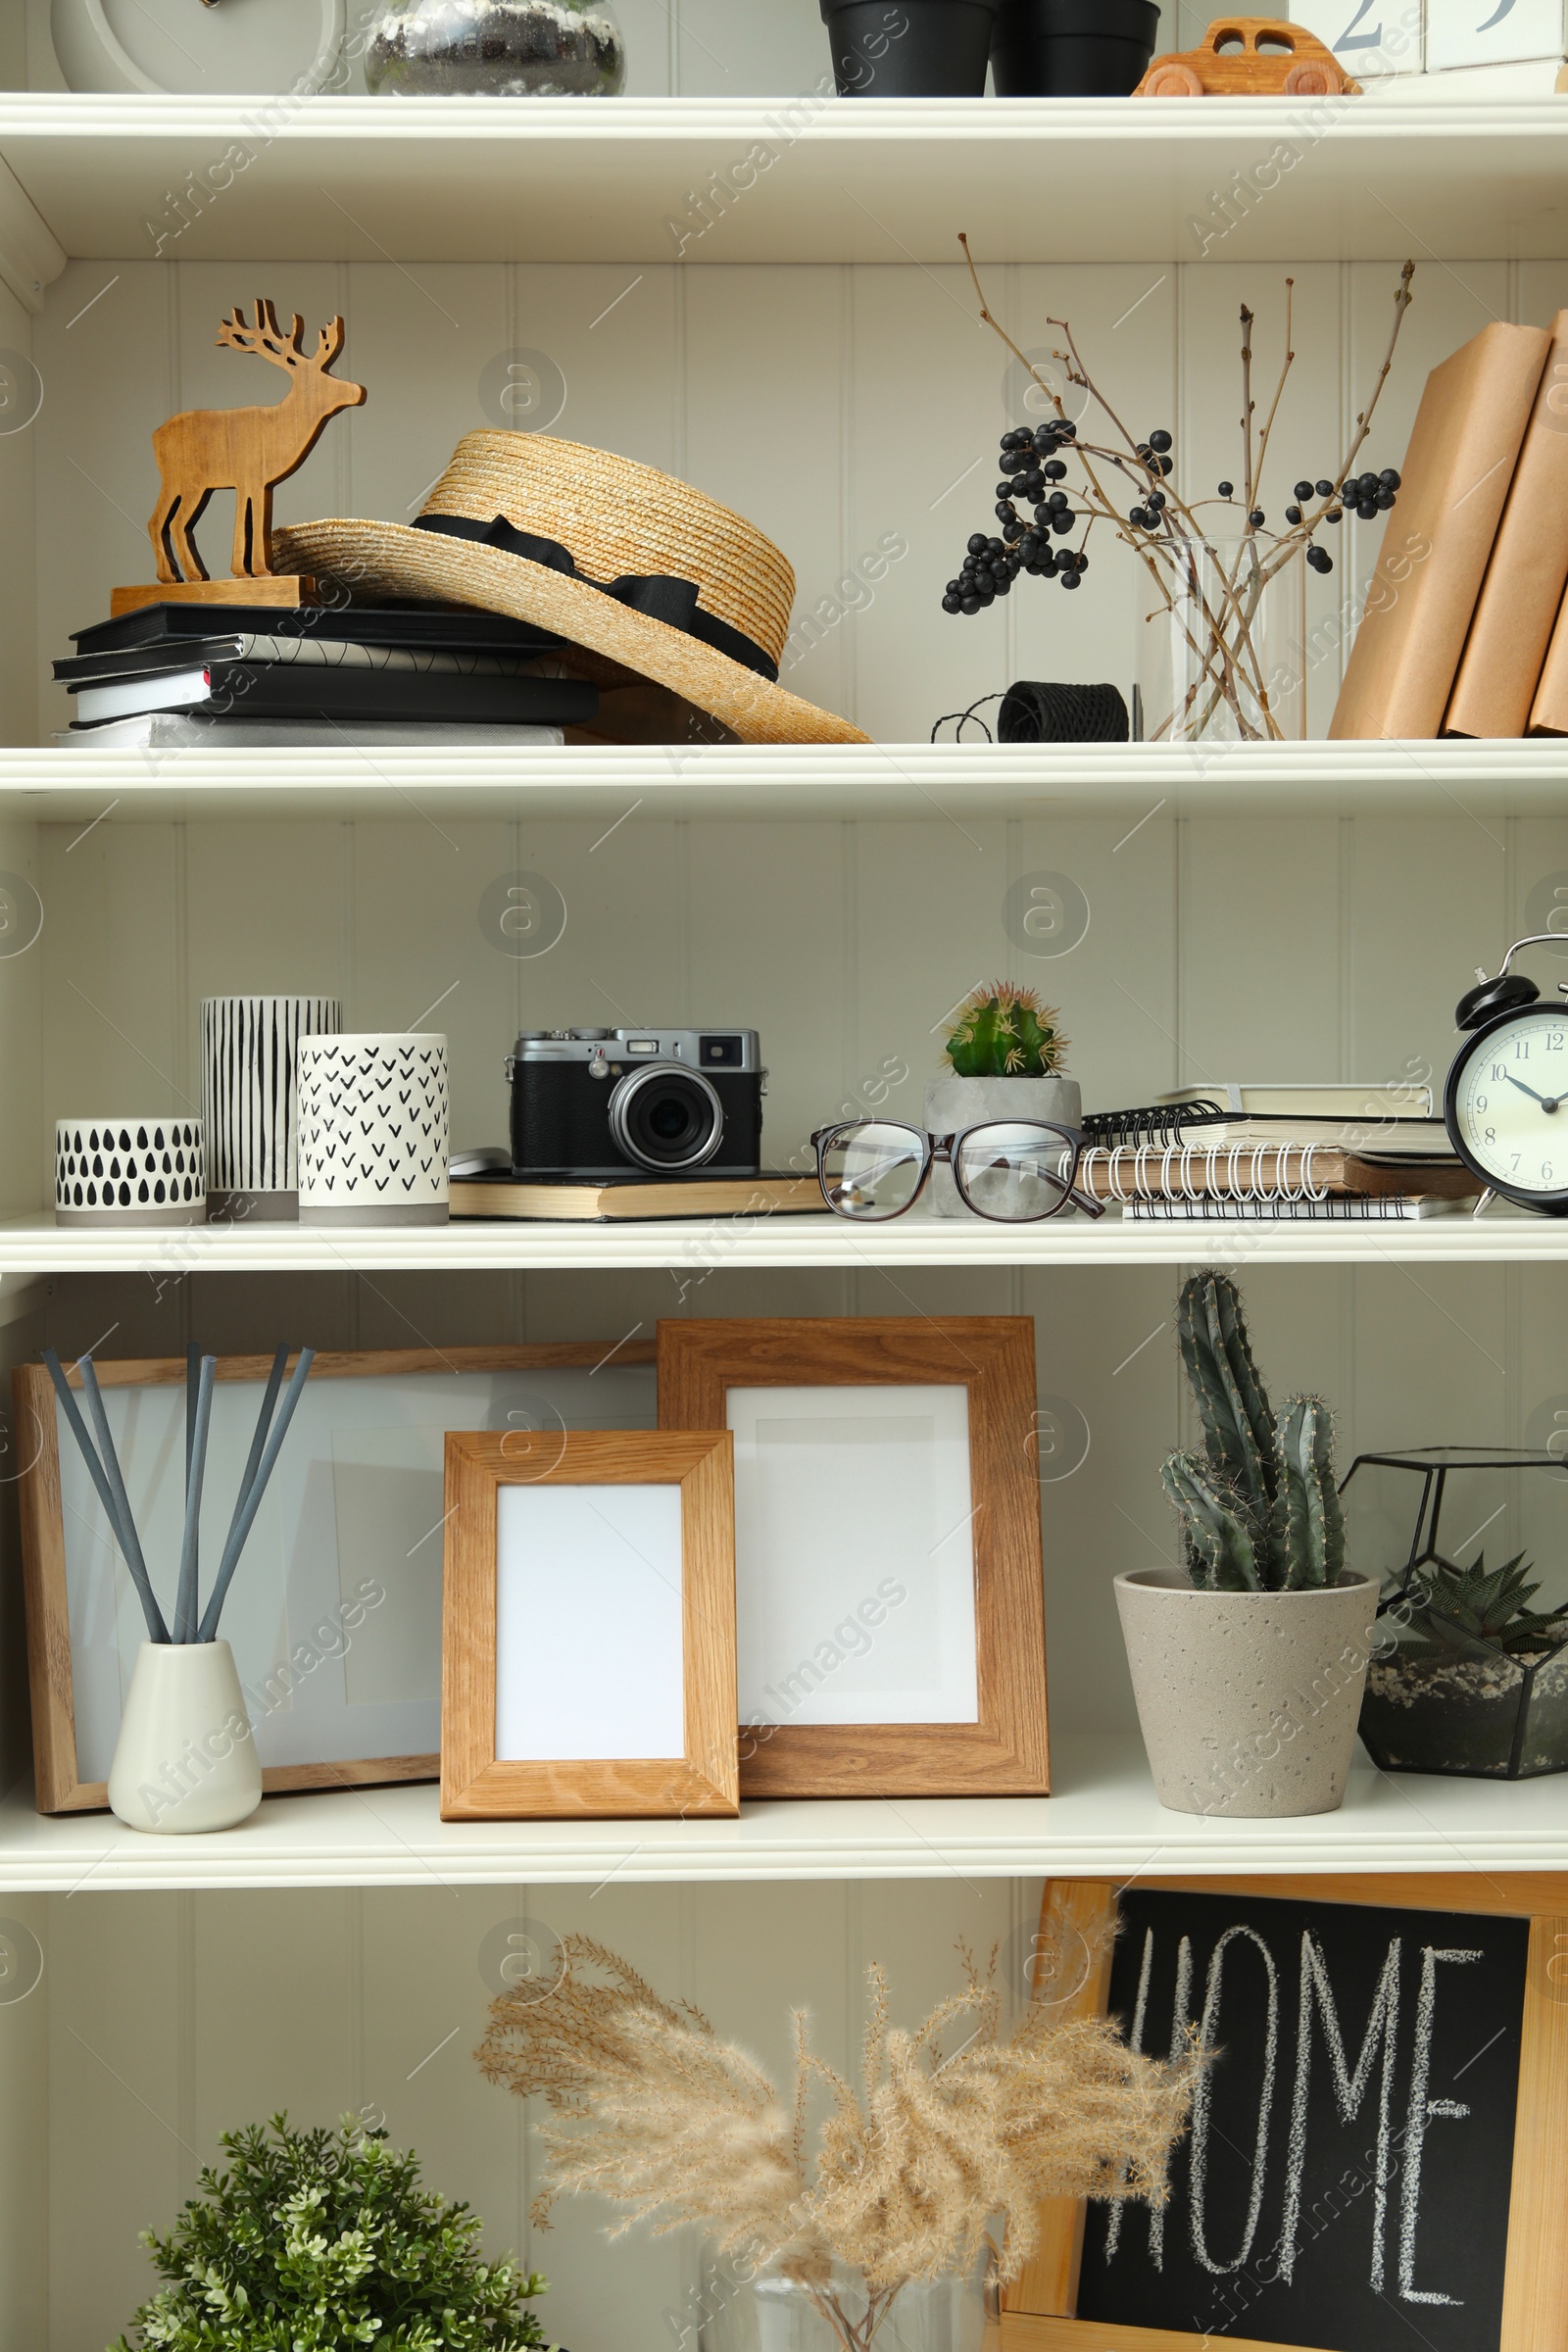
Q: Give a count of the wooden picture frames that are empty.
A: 3